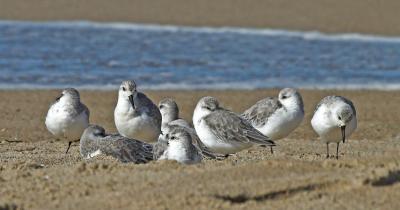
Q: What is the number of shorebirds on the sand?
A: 8